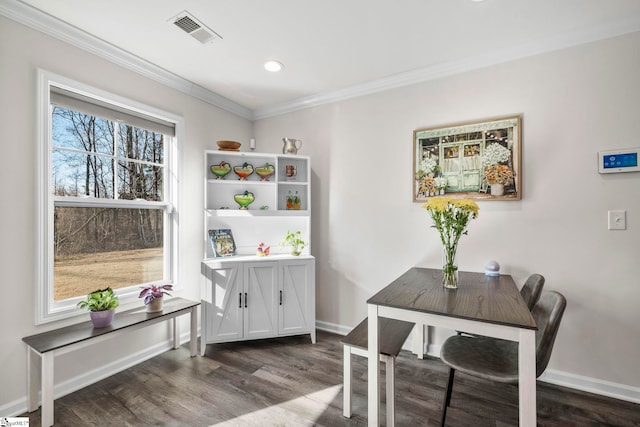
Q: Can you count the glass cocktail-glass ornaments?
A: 4